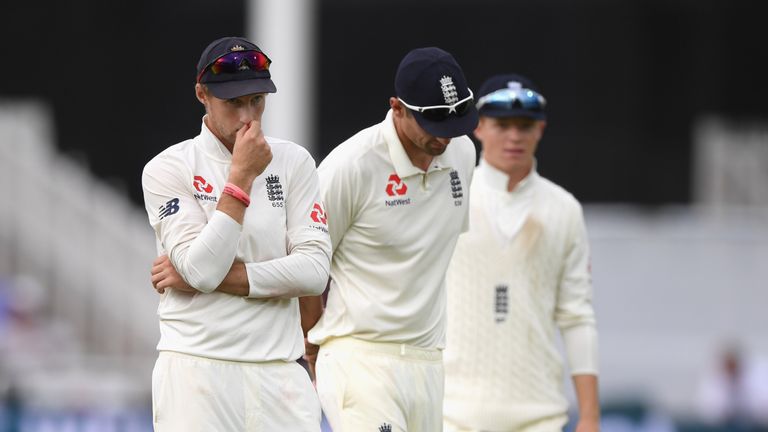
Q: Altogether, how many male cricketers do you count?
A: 3